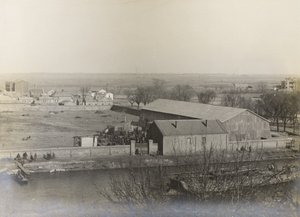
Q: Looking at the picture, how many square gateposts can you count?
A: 2